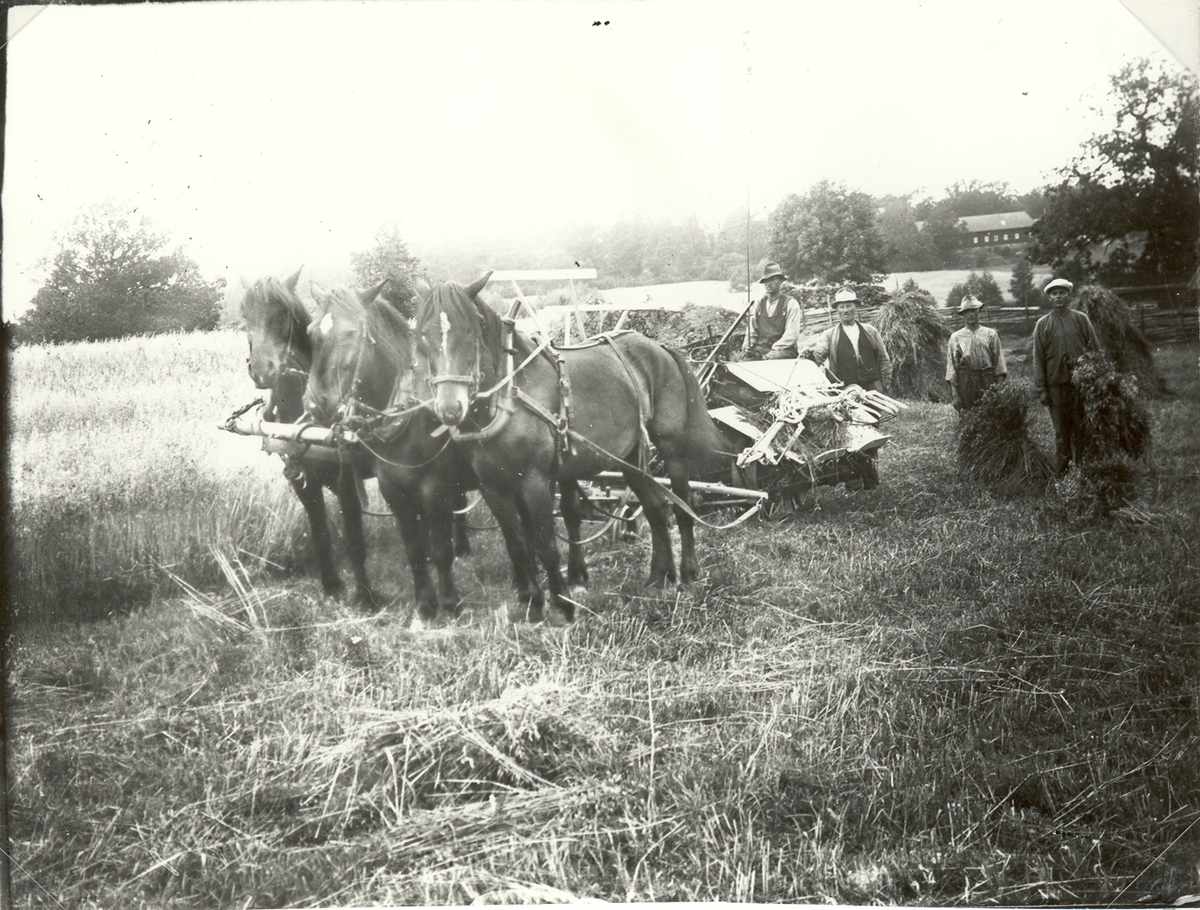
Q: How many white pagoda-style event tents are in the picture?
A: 0